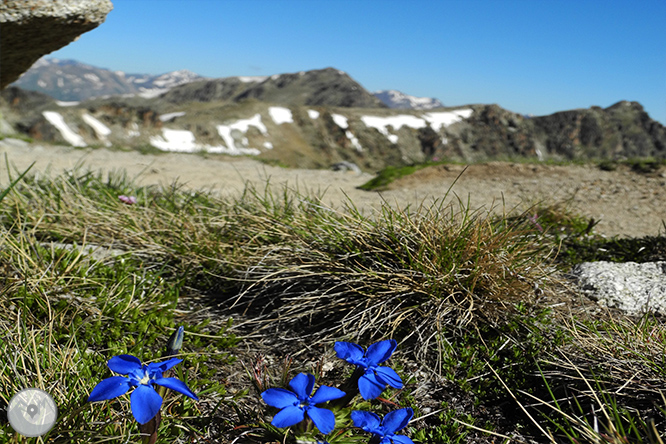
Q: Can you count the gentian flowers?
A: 4